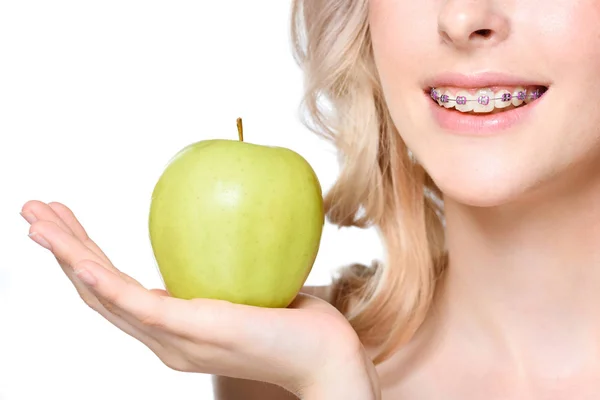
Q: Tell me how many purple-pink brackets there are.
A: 7